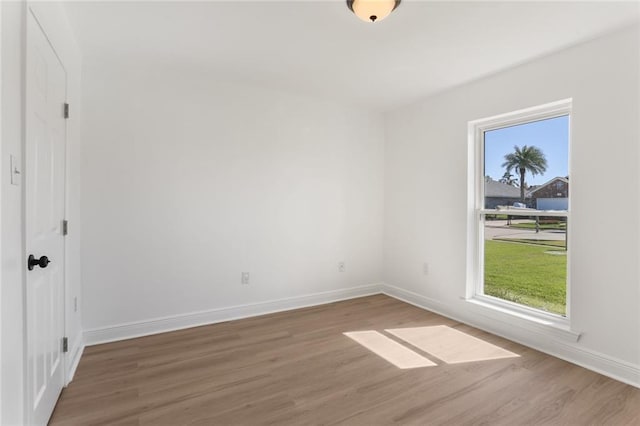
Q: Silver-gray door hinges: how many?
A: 3